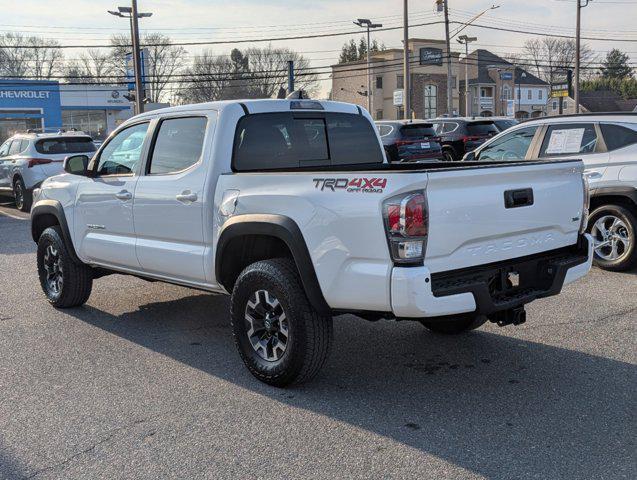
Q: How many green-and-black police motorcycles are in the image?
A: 0